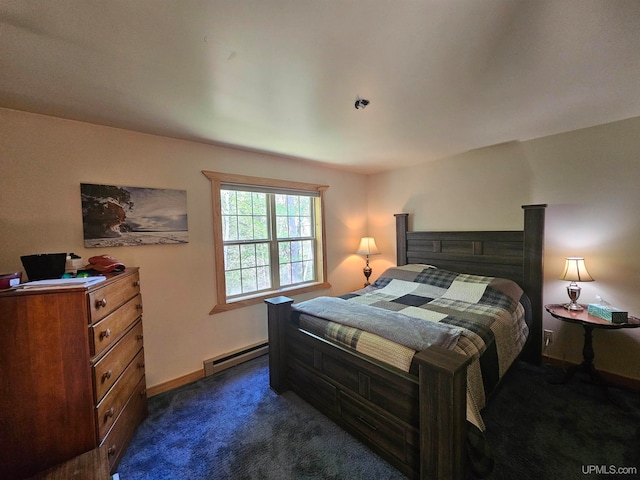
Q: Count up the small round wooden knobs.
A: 10